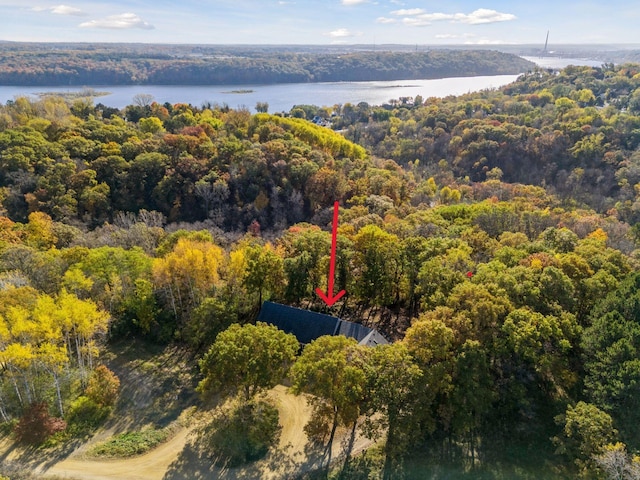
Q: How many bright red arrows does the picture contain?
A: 1